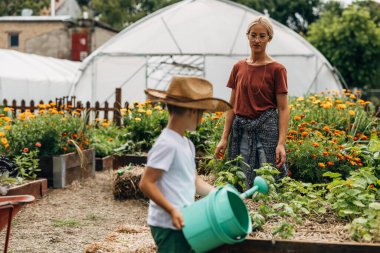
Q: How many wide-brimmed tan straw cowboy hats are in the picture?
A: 1